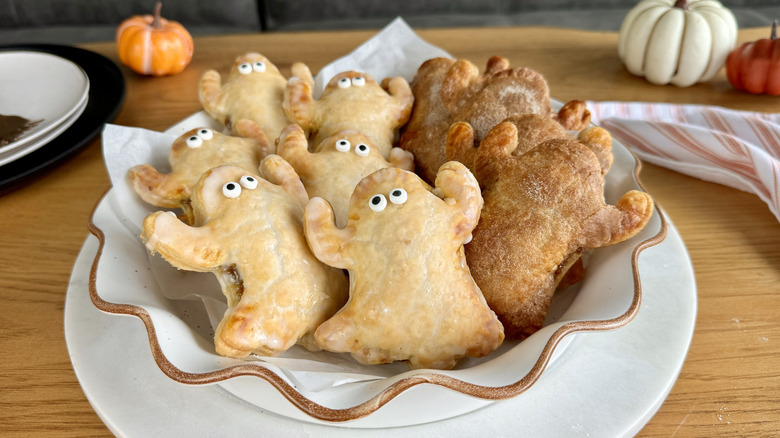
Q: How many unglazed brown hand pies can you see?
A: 4